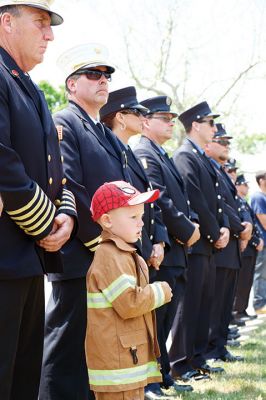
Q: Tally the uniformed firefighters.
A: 8